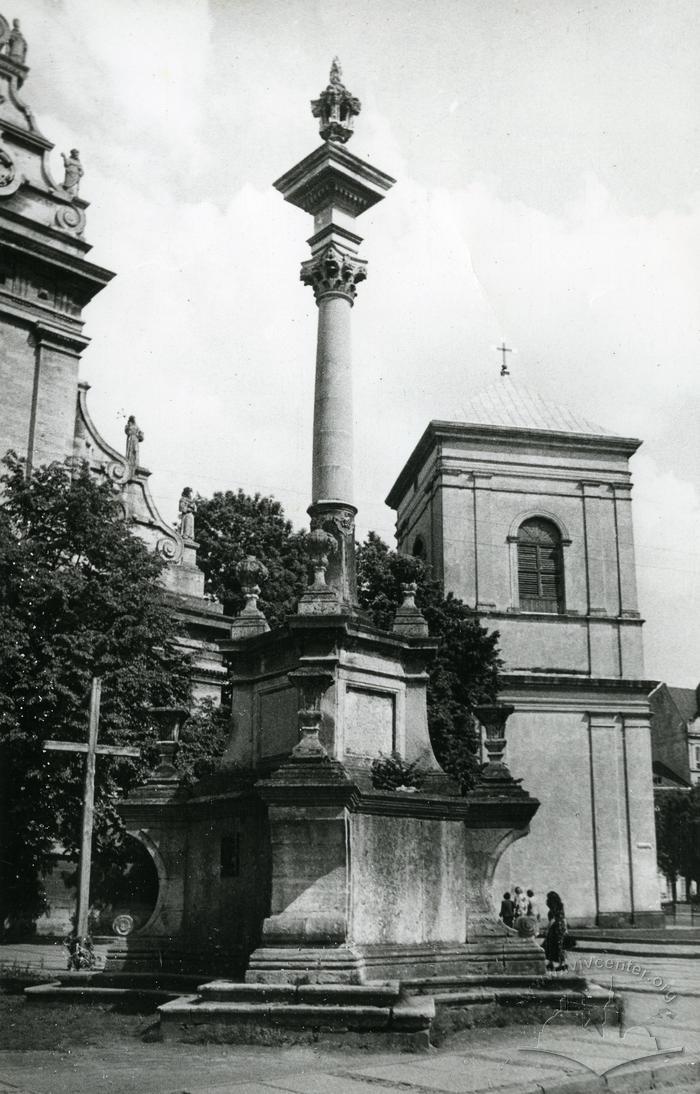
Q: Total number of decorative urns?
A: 6